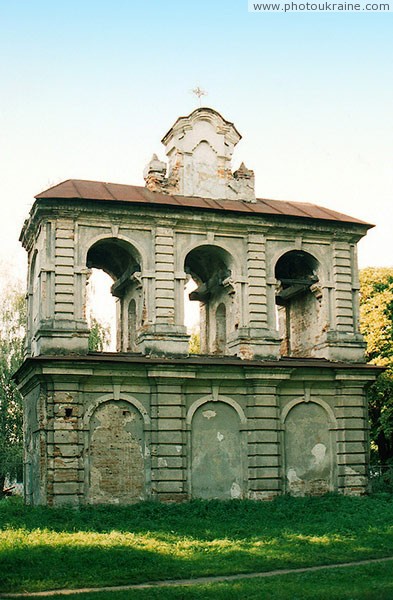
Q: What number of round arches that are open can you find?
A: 3